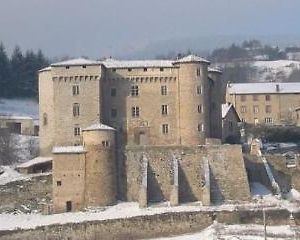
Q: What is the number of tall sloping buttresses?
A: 3